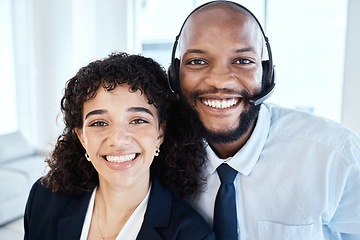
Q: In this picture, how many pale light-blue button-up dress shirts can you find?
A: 1